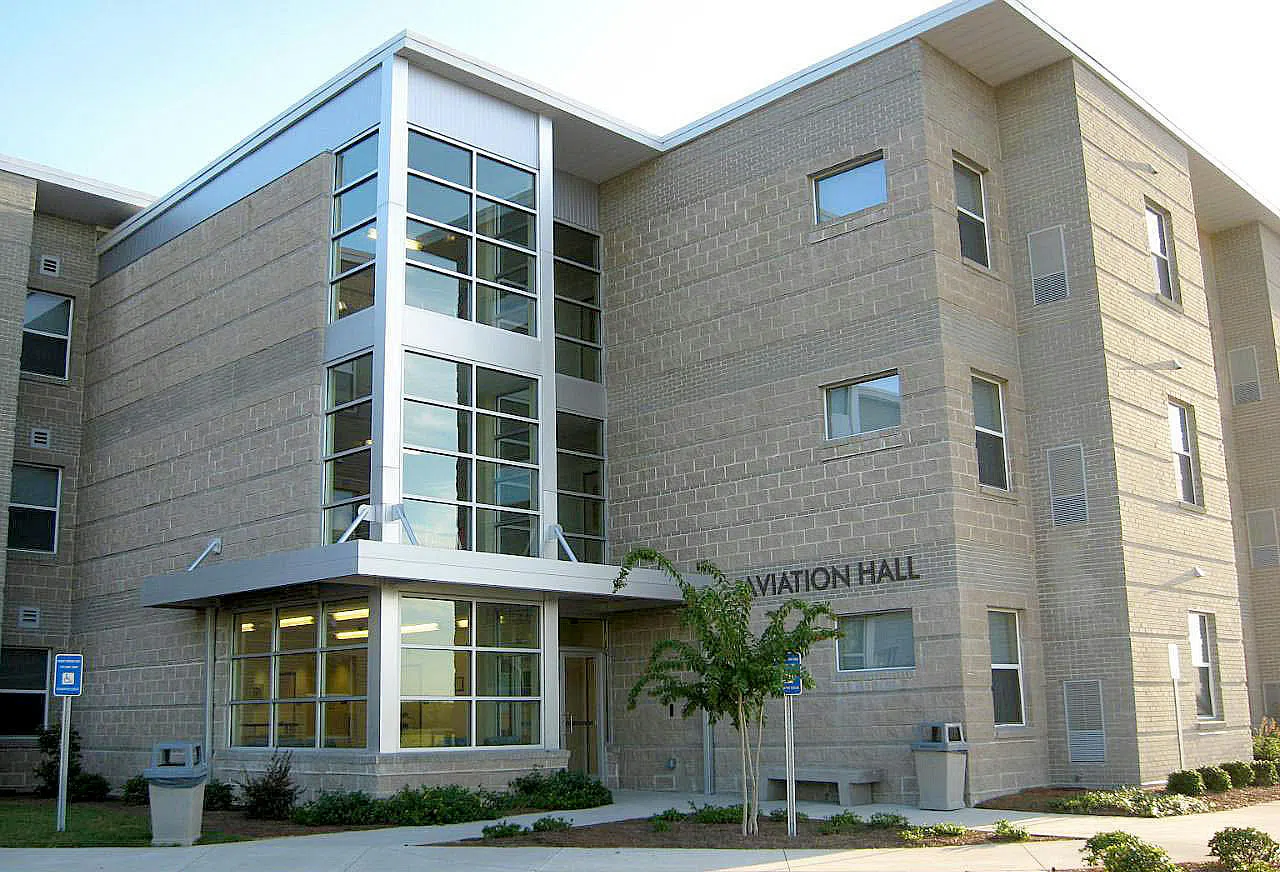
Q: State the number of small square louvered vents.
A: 3